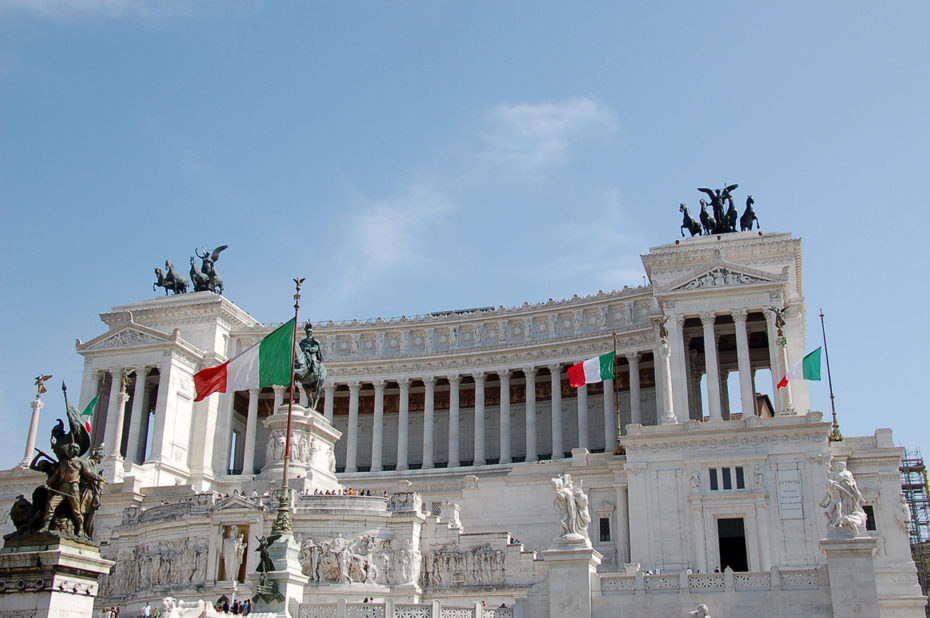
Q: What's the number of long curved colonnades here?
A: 1